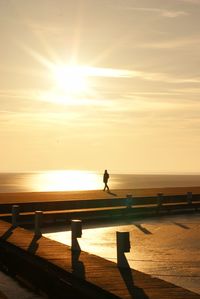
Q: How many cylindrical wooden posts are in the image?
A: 7